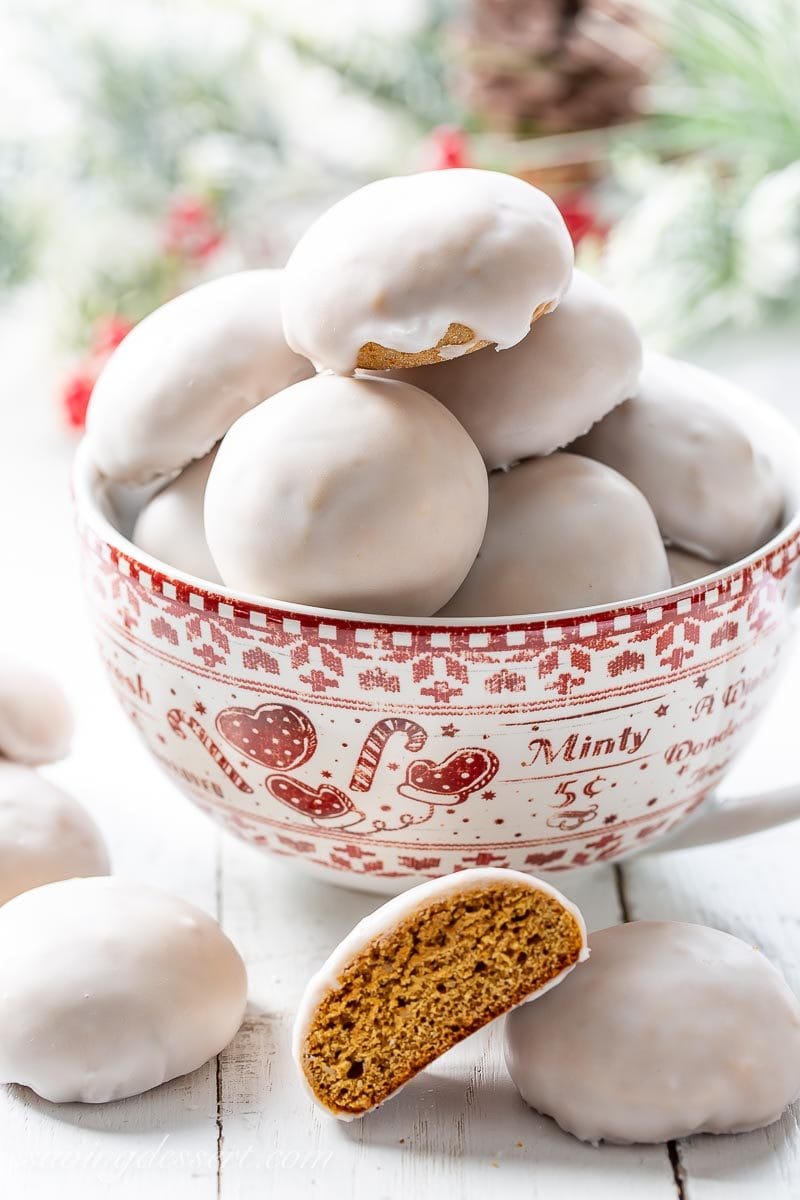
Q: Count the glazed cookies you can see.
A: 13